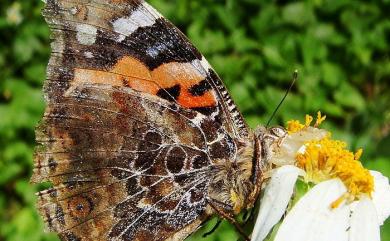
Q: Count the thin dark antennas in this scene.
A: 1